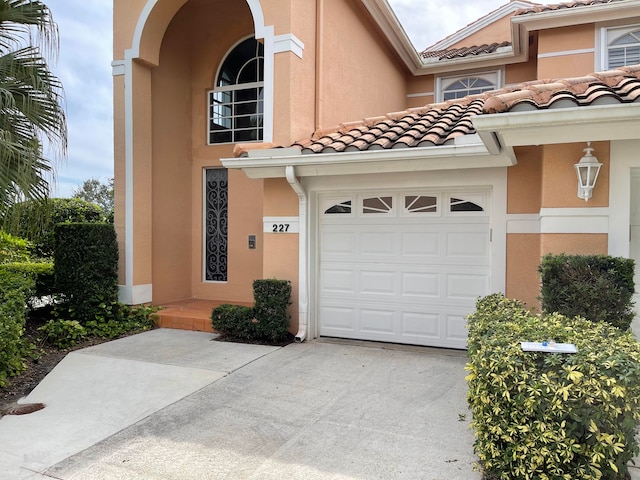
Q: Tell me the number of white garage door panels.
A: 12